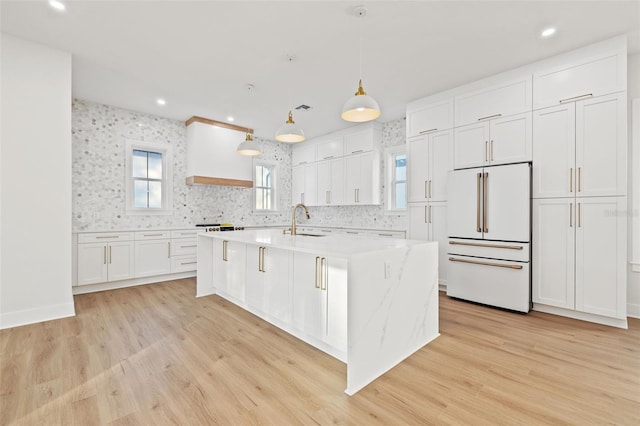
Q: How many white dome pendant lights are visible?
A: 3